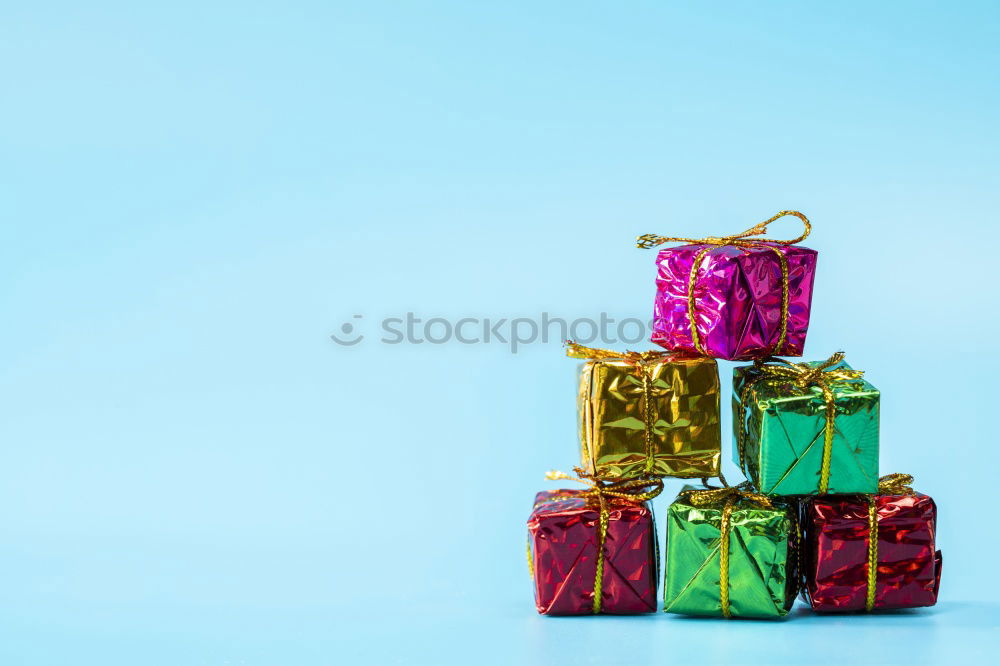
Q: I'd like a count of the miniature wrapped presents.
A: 6